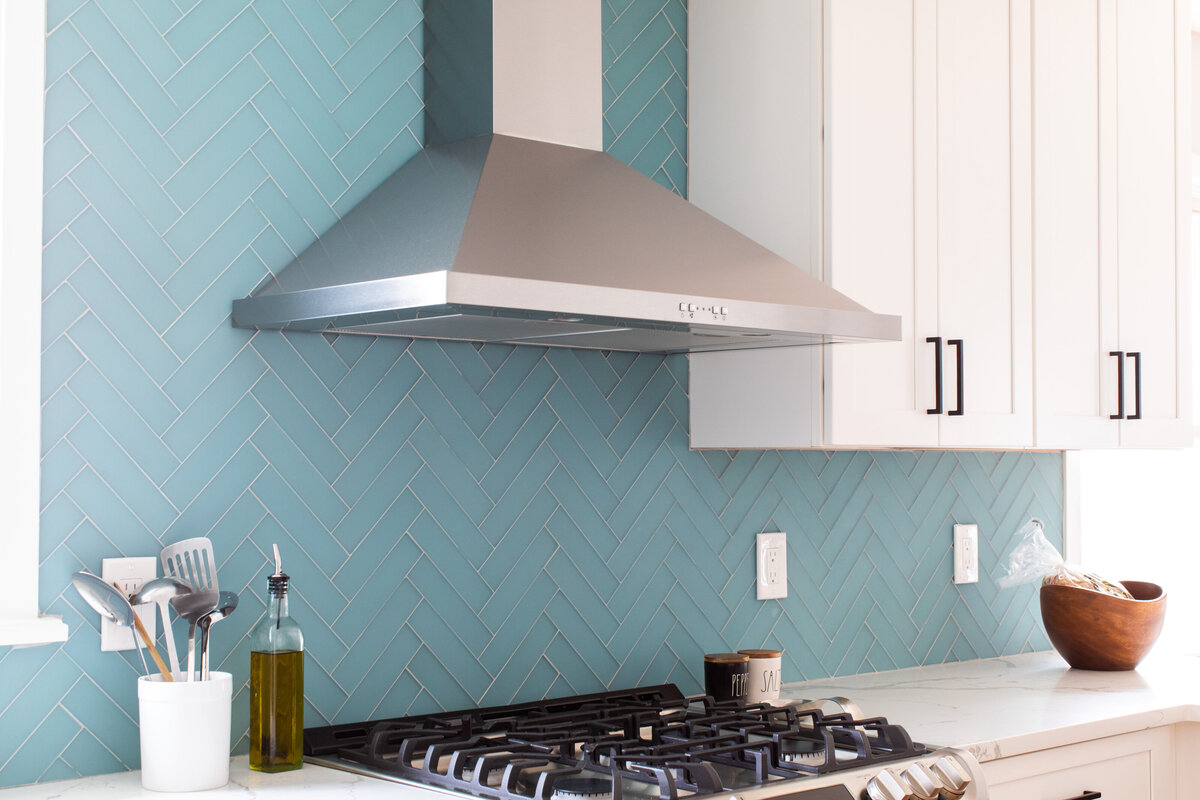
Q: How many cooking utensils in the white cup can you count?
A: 5